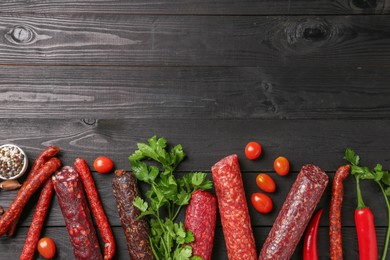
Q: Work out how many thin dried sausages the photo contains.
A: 5